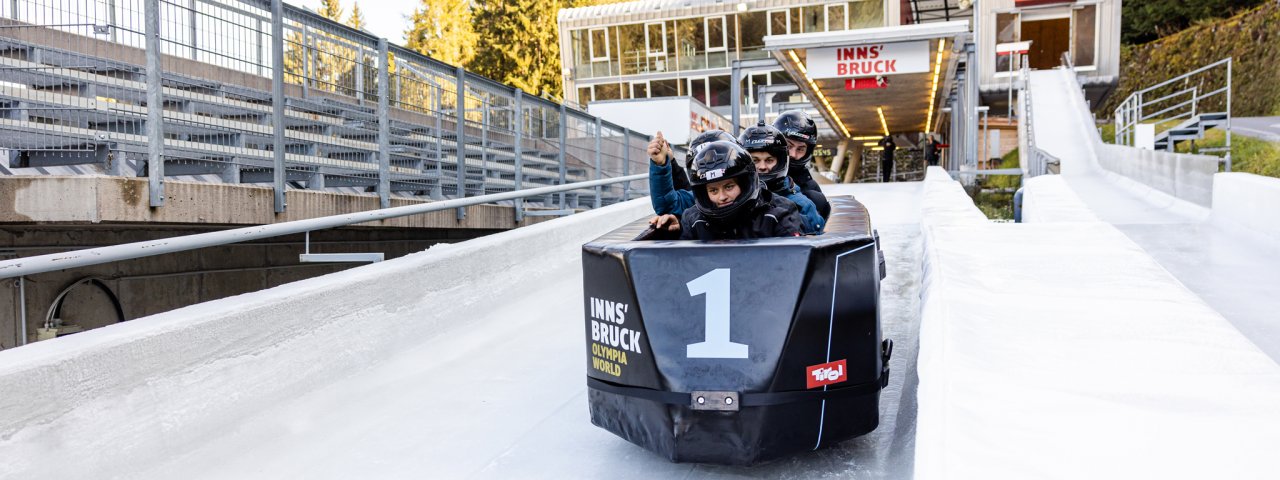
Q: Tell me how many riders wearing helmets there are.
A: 4